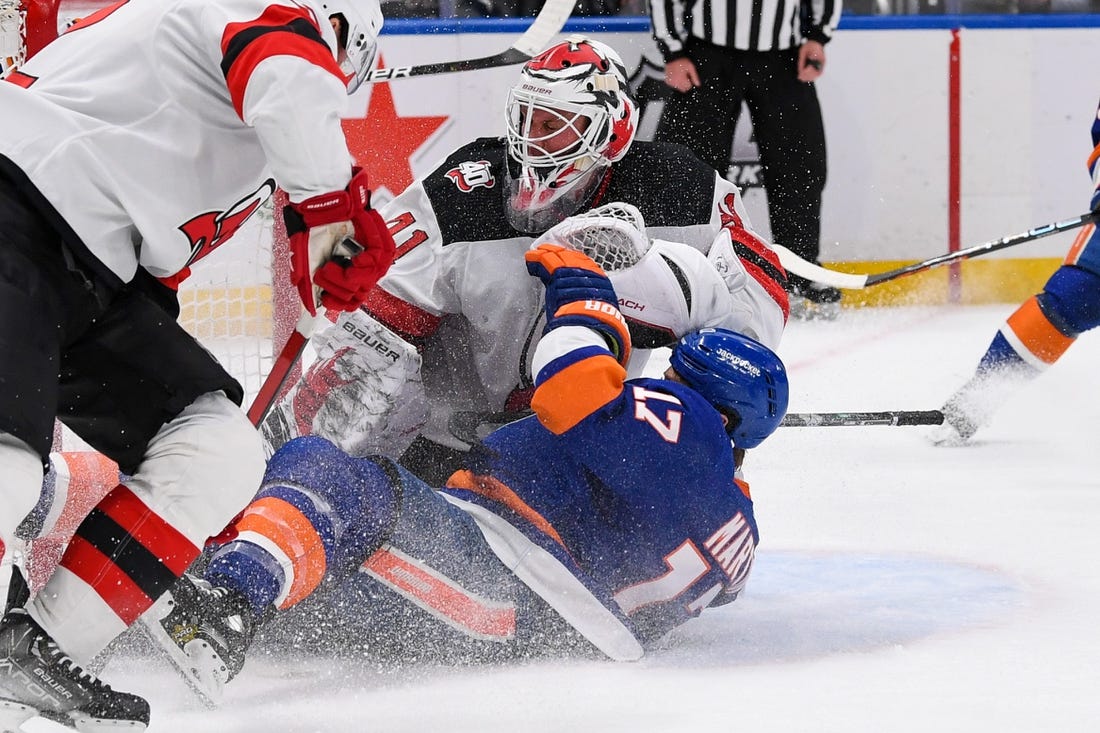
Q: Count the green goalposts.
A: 0